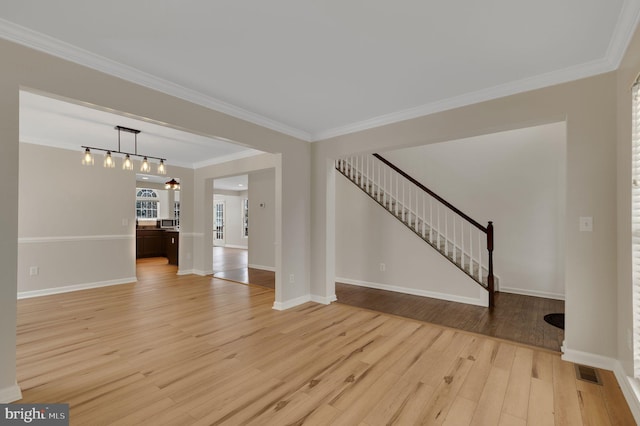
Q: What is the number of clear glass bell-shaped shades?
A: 5